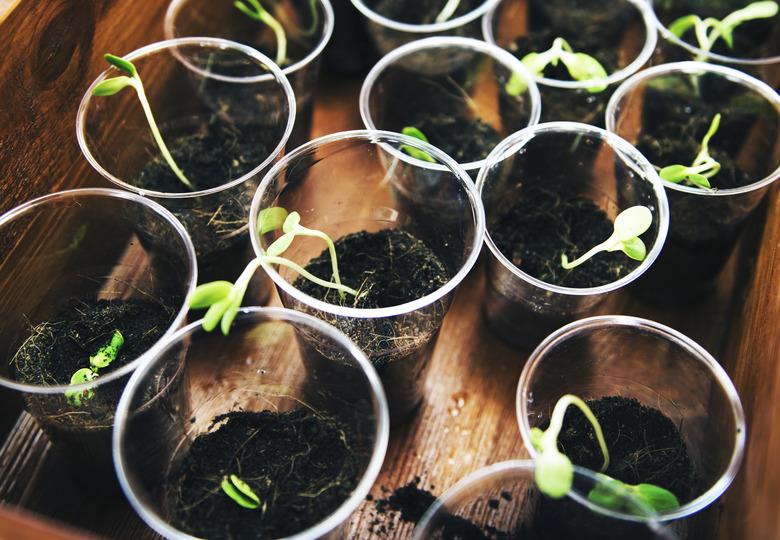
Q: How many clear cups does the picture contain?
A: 13